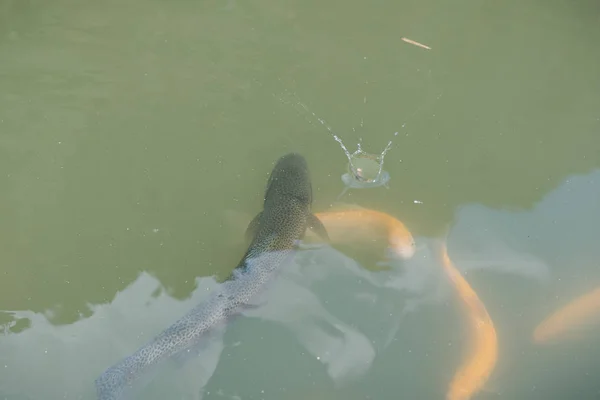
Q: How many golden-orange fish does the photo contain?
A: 3